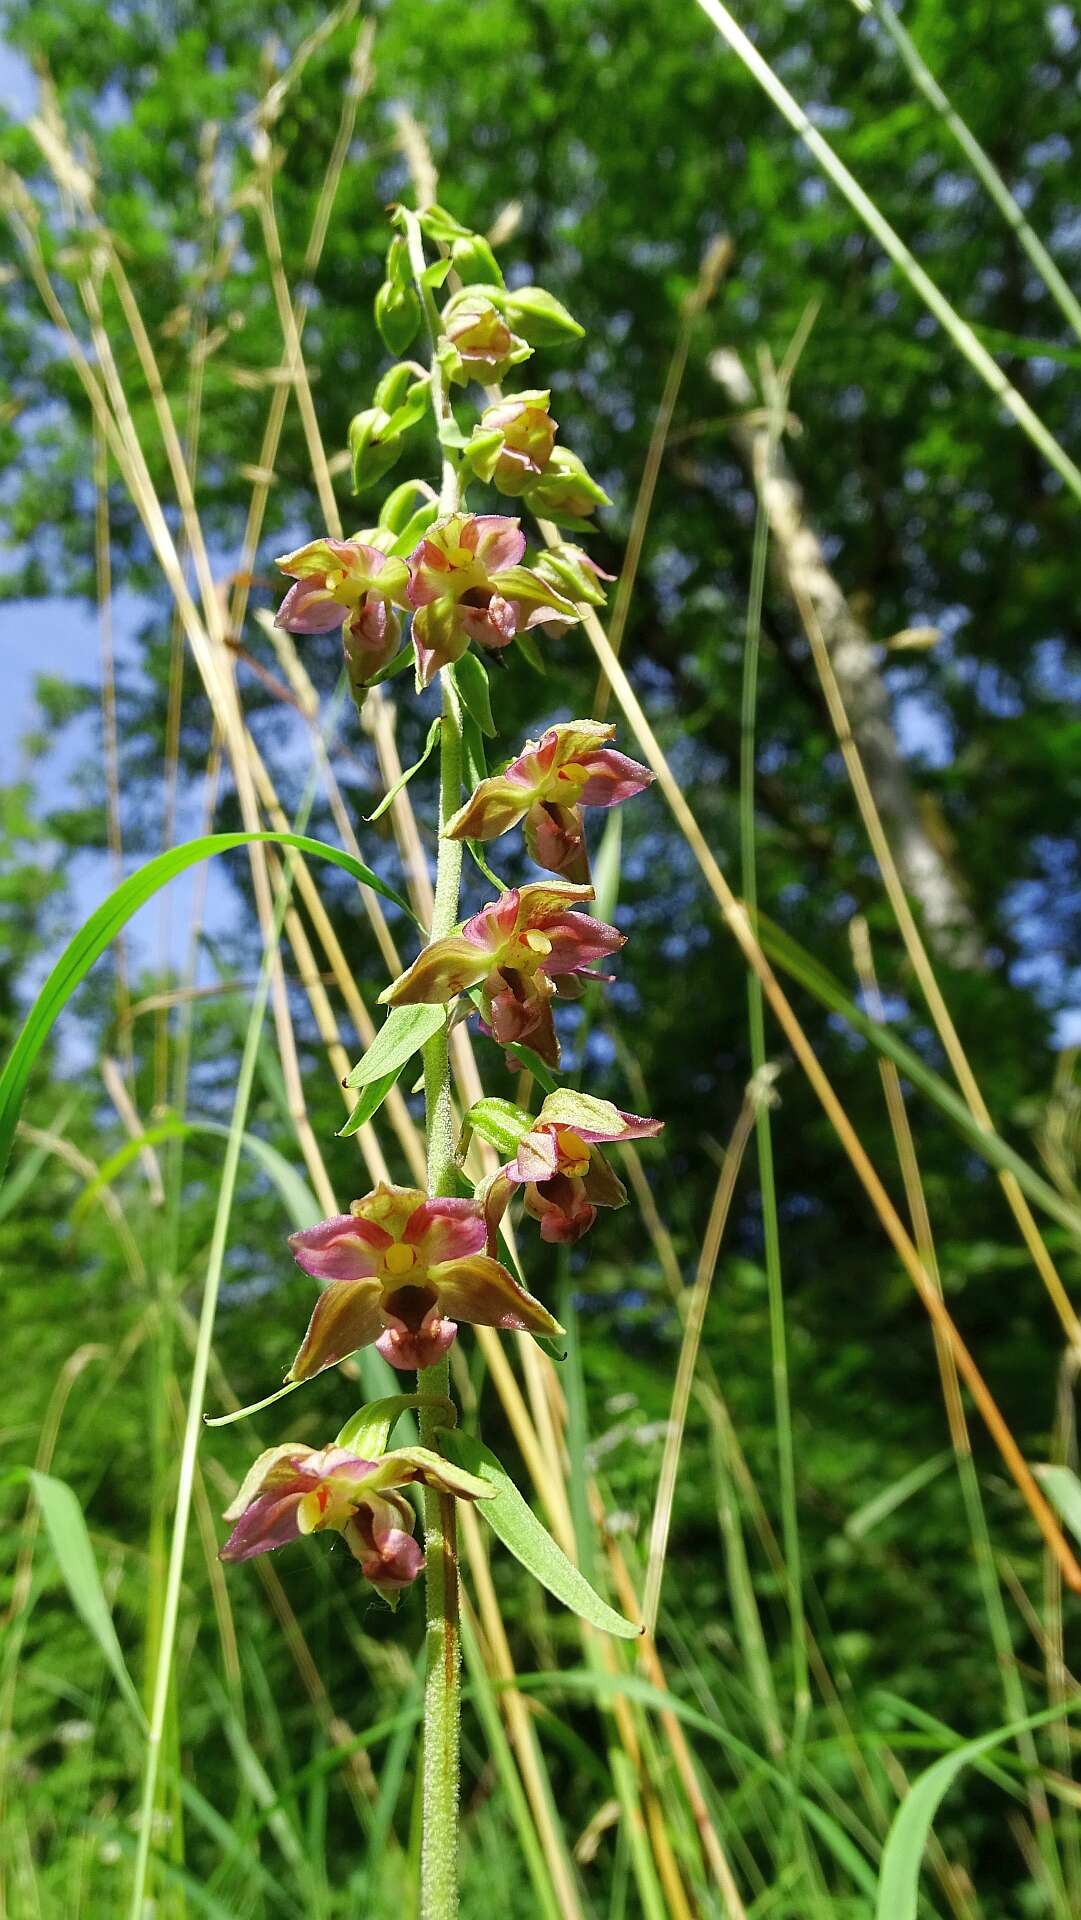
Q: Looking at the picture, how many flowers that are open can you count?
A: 7